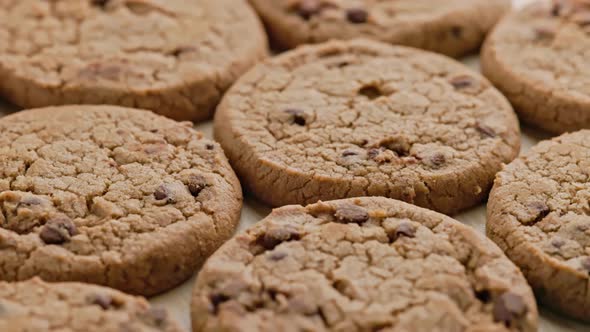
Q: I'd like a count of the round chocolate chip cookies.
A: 8